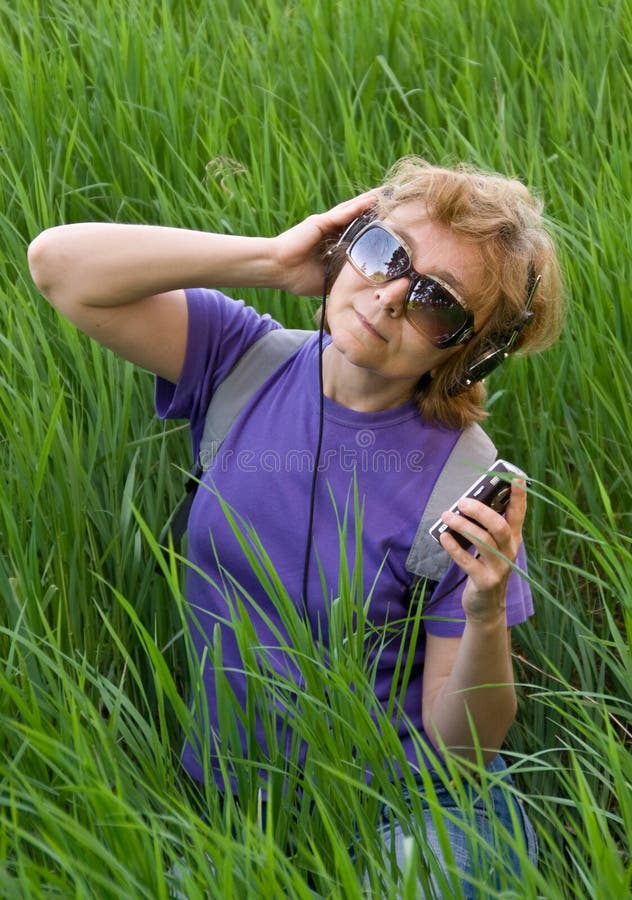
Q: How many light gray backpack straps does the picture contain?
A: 2